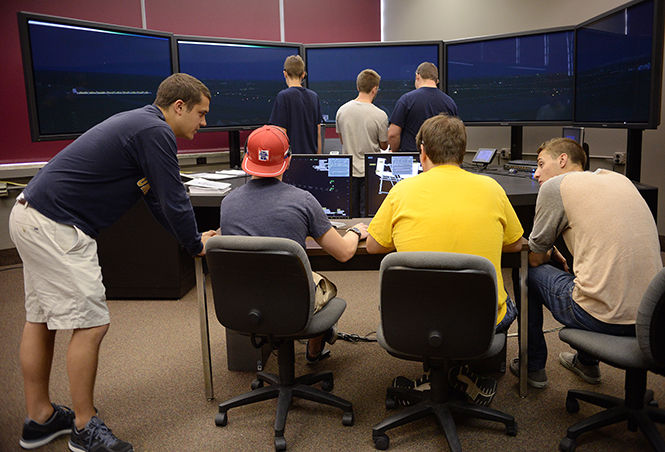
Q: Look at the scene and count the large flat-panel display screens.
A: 5